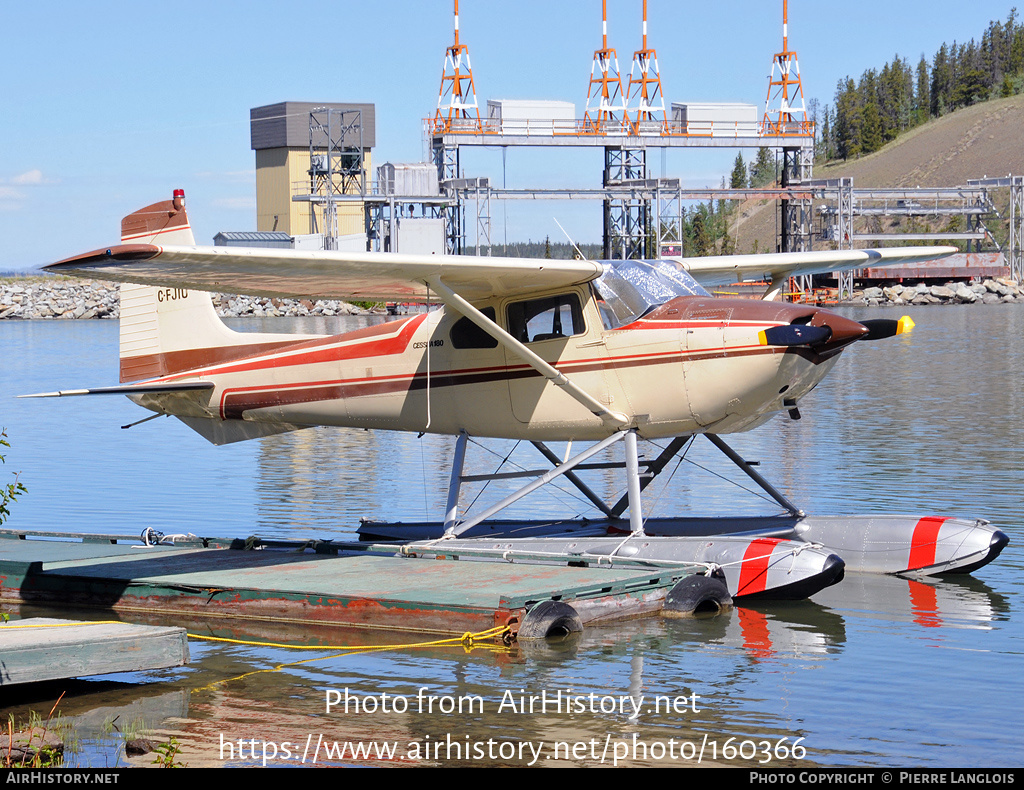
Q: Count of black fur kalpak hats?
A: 0